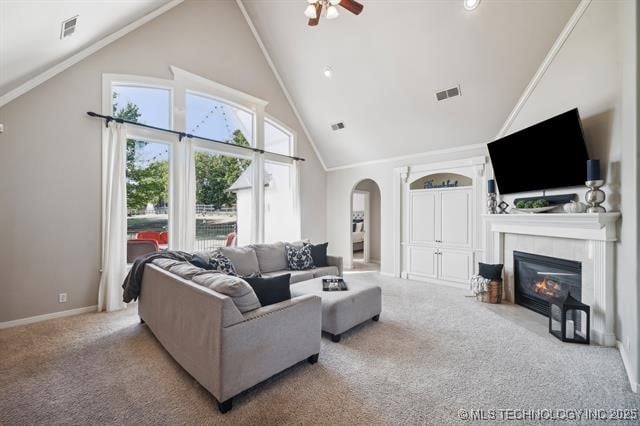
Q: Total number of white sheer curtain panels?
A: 4